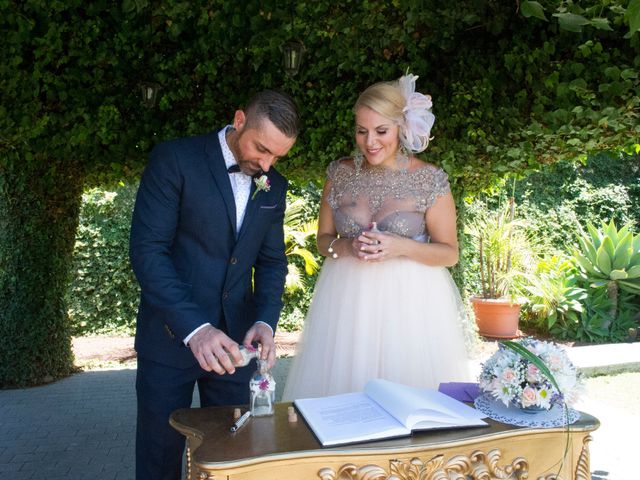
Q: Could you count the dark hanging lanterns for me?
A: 2